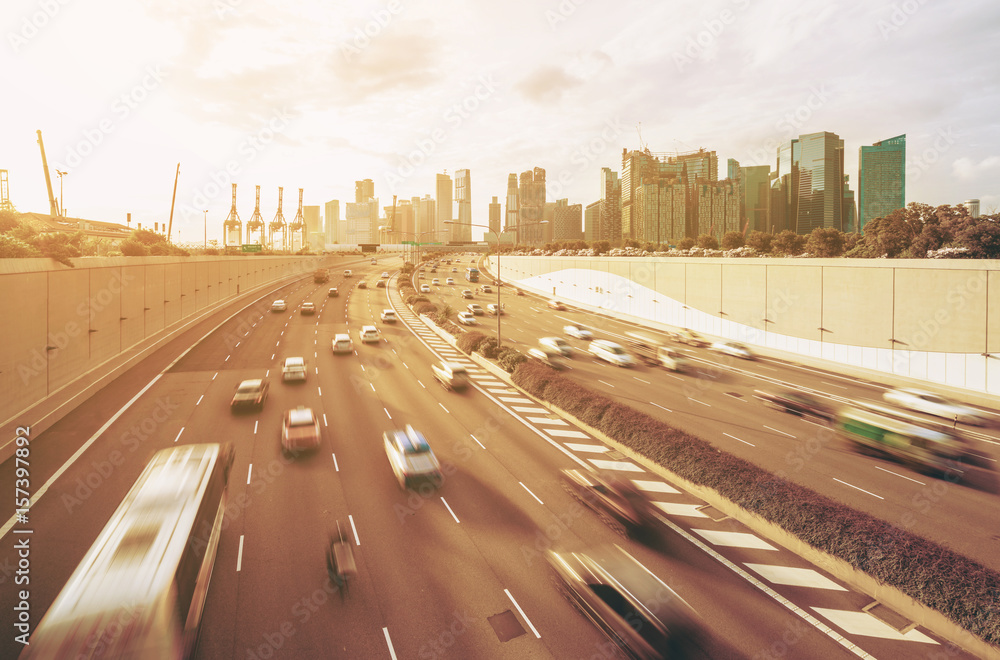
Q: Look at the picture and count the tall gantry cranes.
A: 4